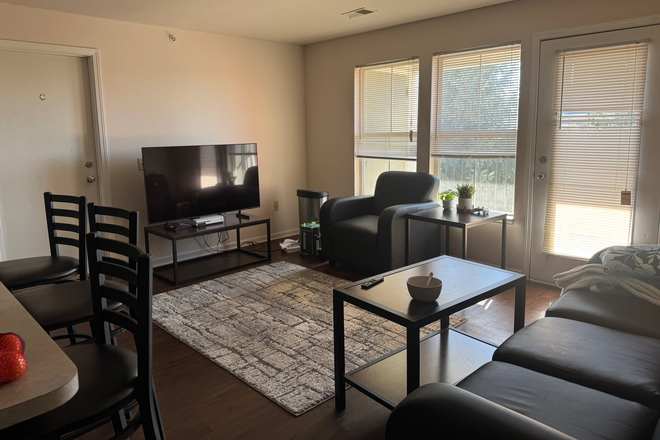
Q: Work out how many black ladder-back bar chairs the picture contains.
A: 3